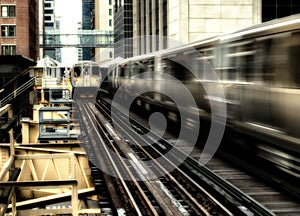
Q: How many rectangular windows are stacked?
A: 3